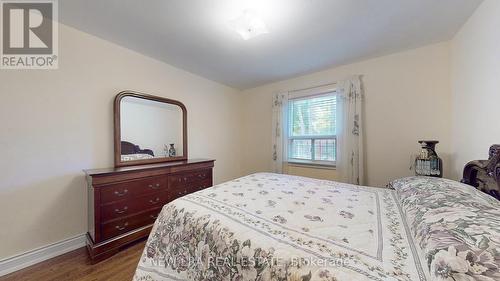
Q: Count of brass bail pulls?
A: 10